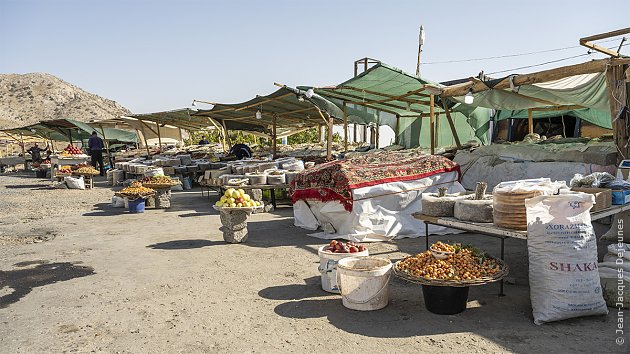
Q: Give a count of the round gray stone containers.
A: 2